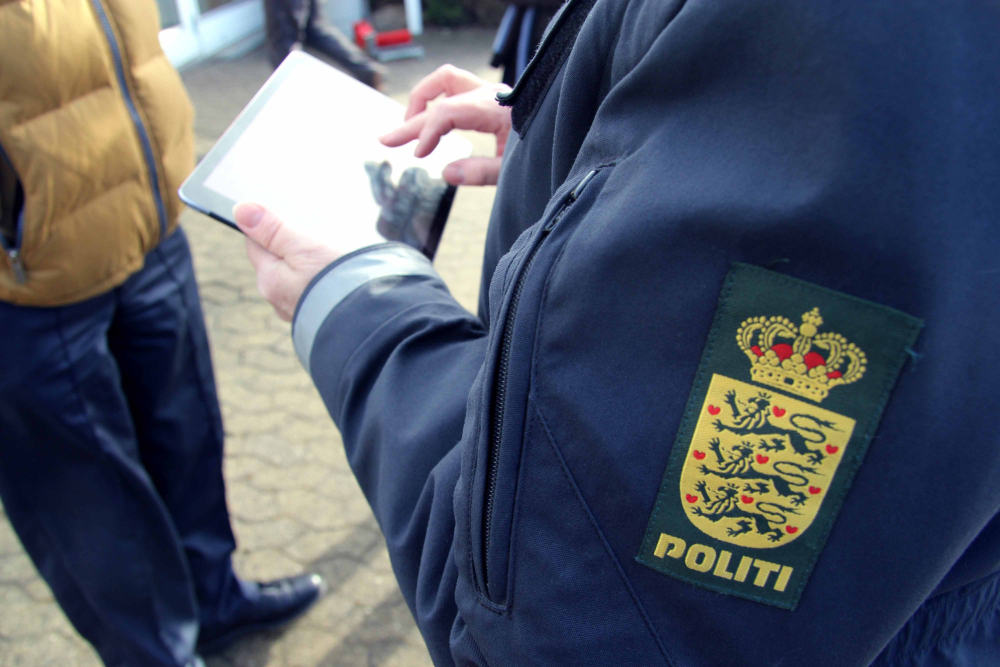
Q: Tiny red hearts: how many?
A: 9